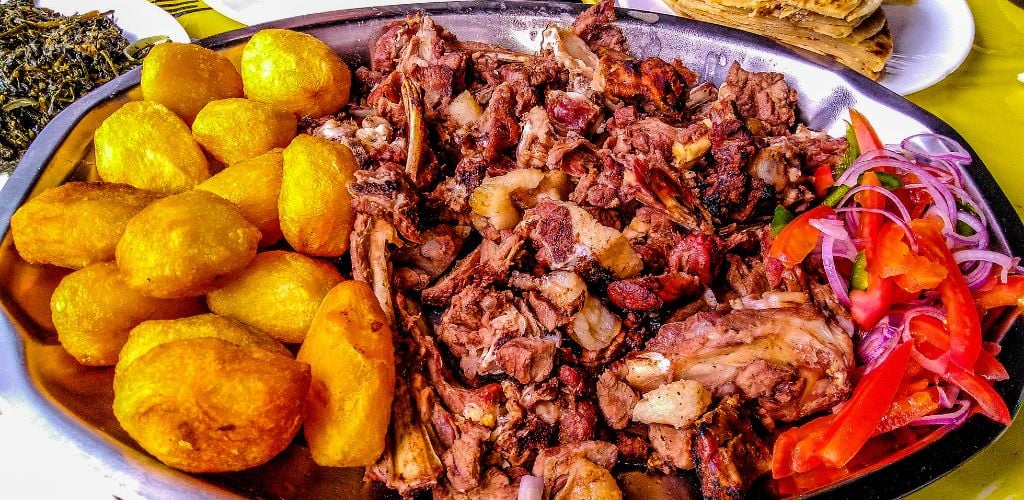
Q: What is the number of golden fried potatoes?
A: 12